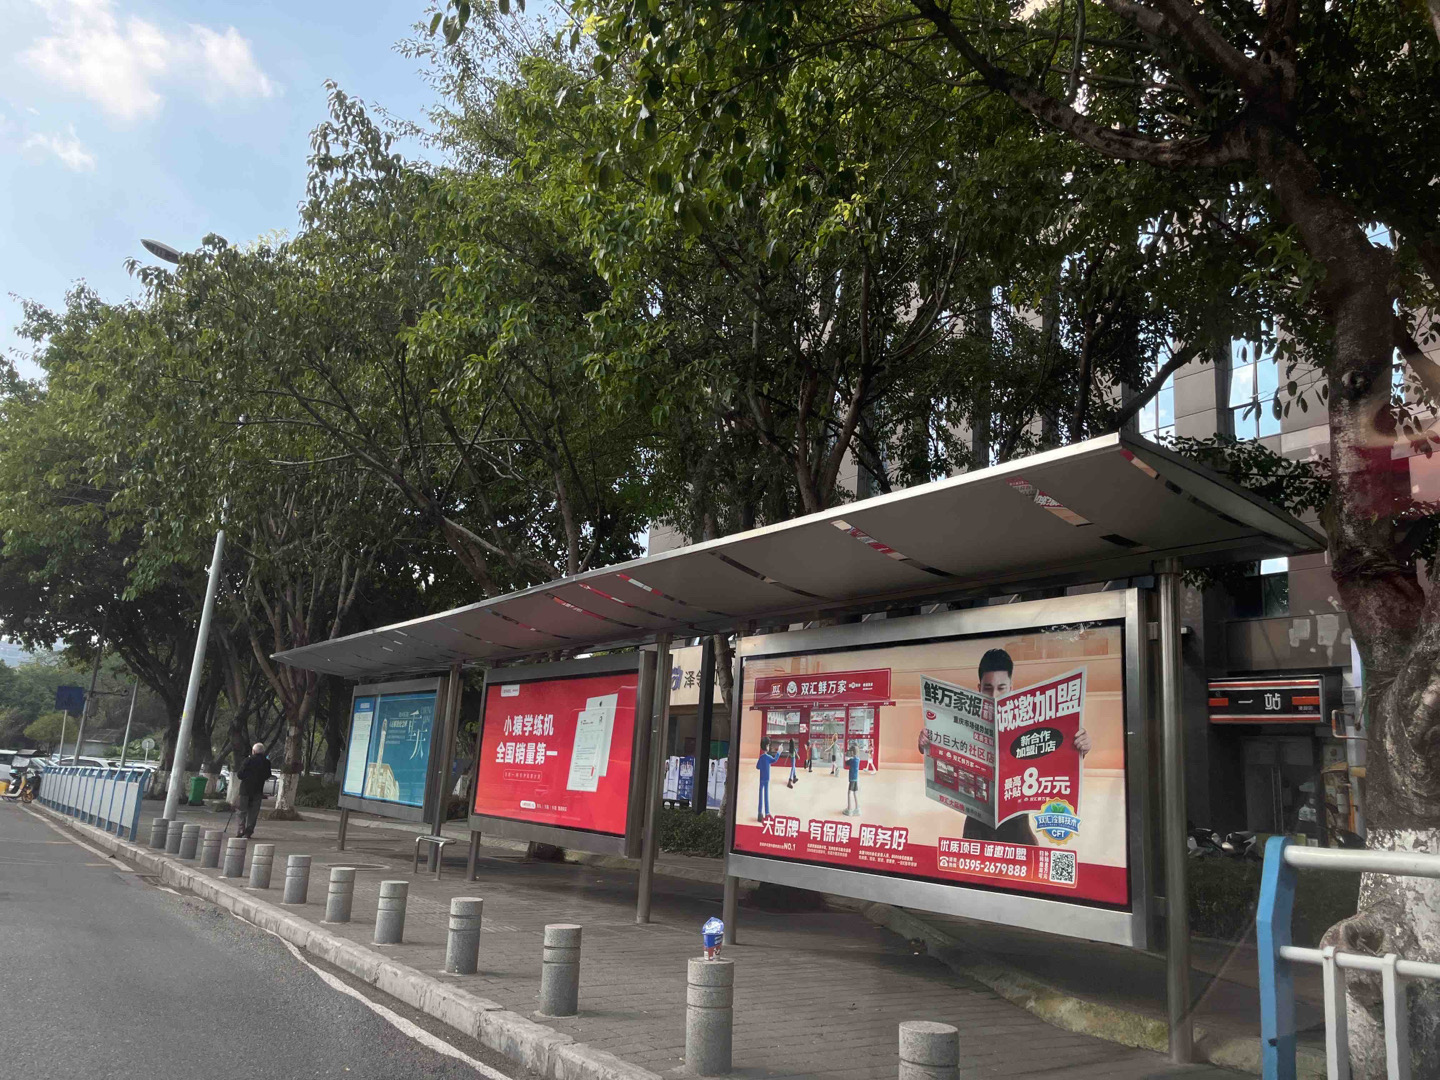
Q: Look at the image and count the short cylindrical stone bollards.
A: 13